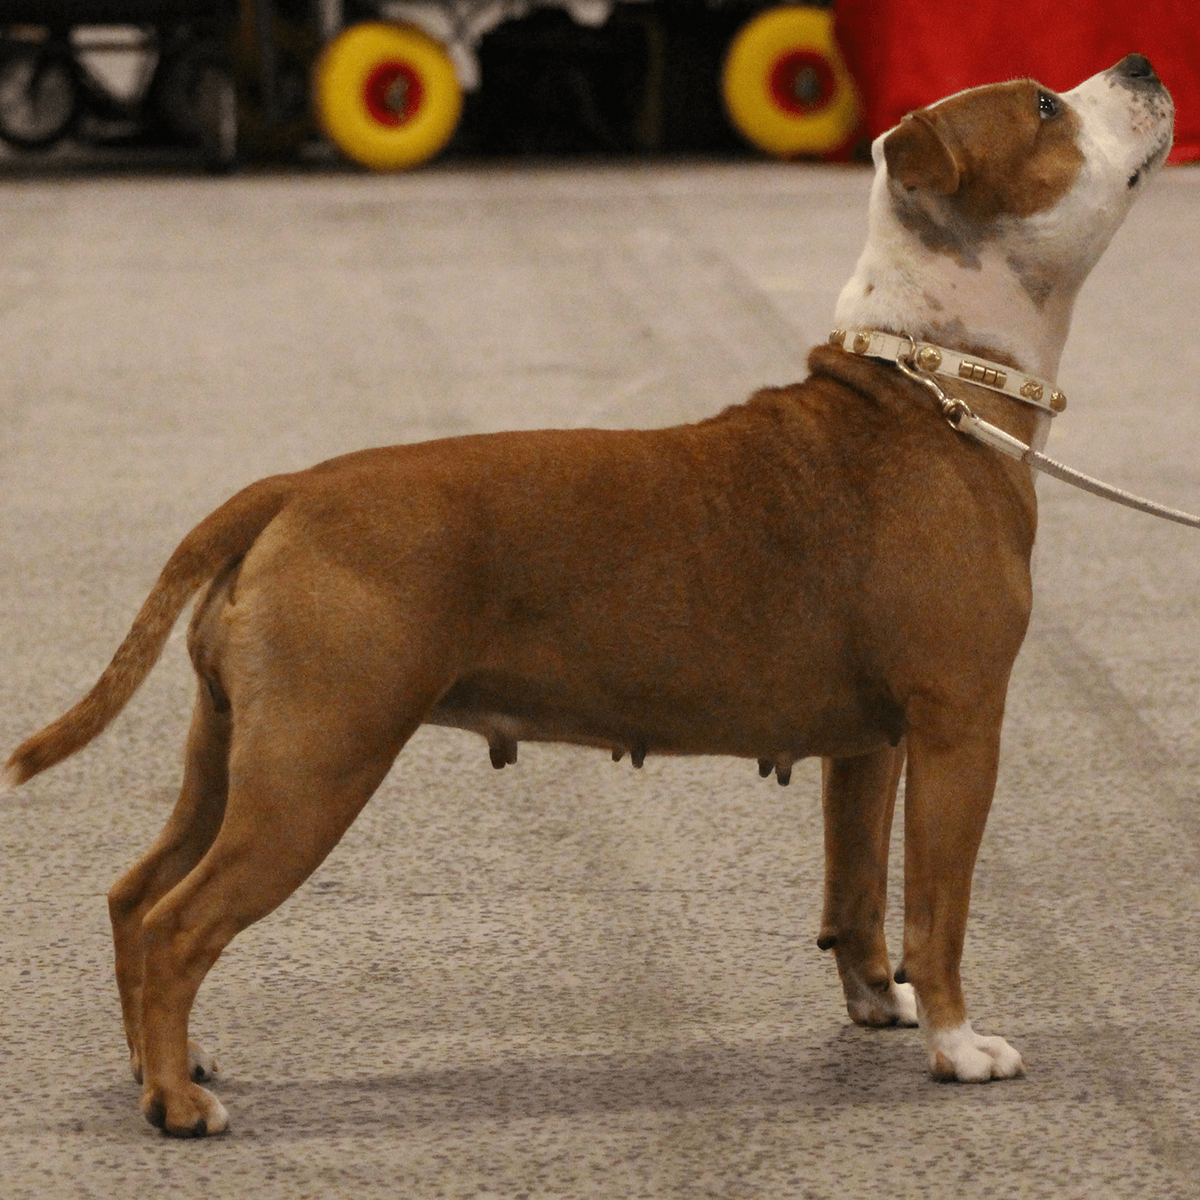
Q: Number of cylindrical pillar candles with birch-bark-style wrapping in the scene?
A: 0